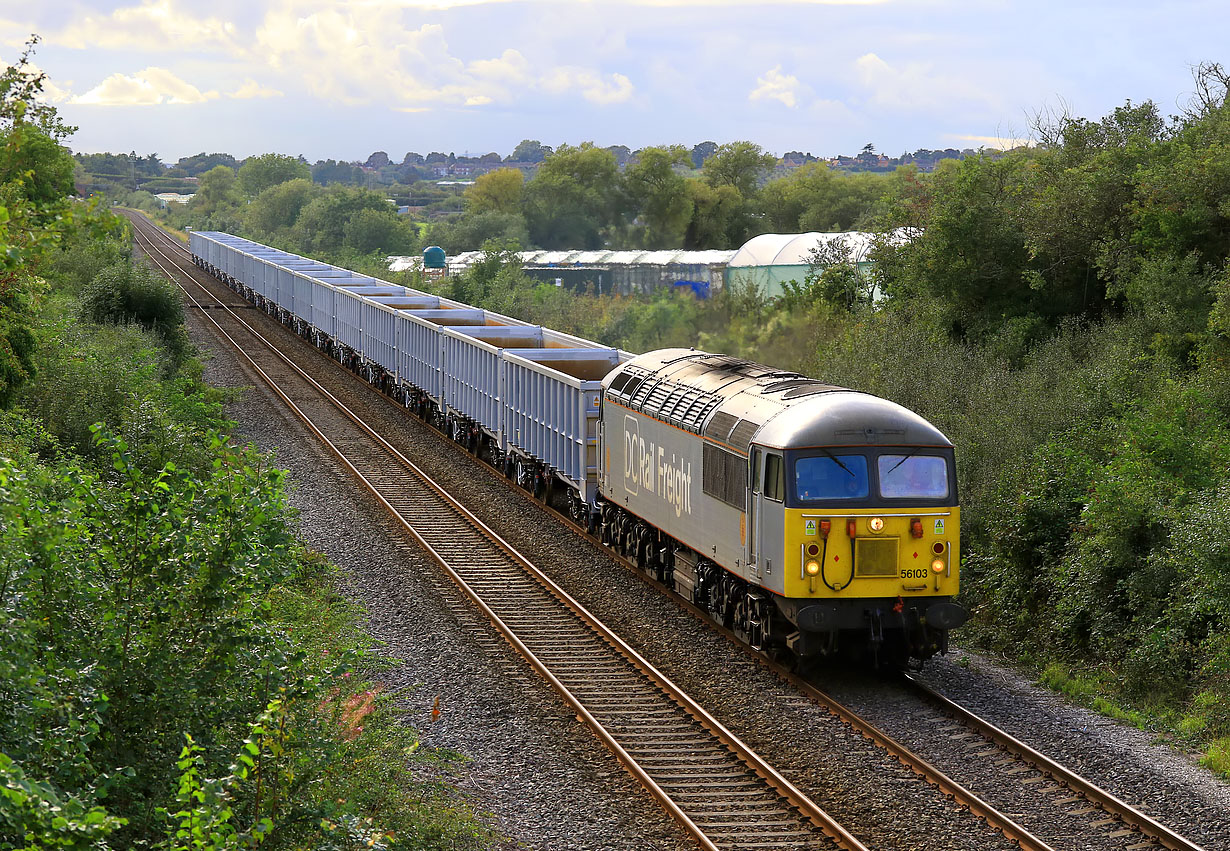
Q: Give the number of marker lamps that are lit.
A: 2